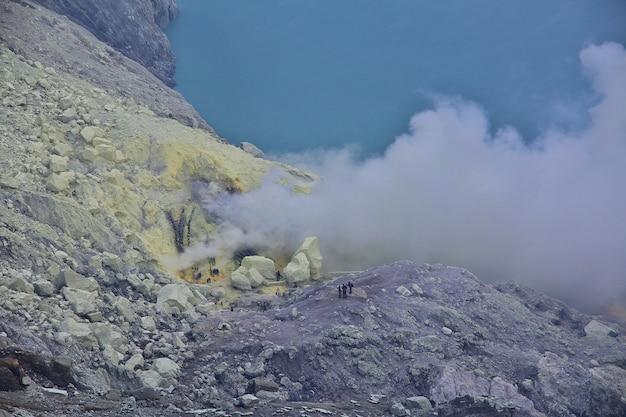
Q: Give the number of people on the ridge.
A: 3